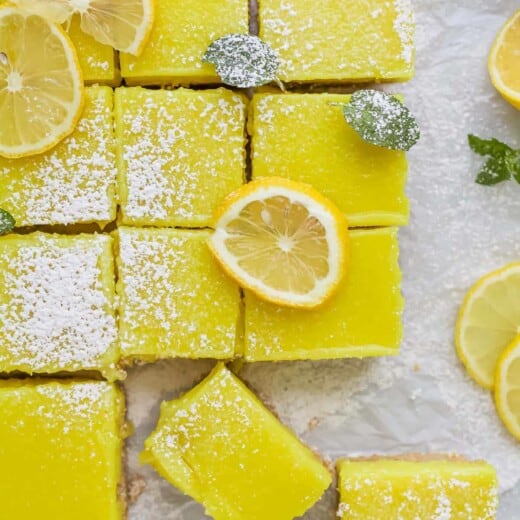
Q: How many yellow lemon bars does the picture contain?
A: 12